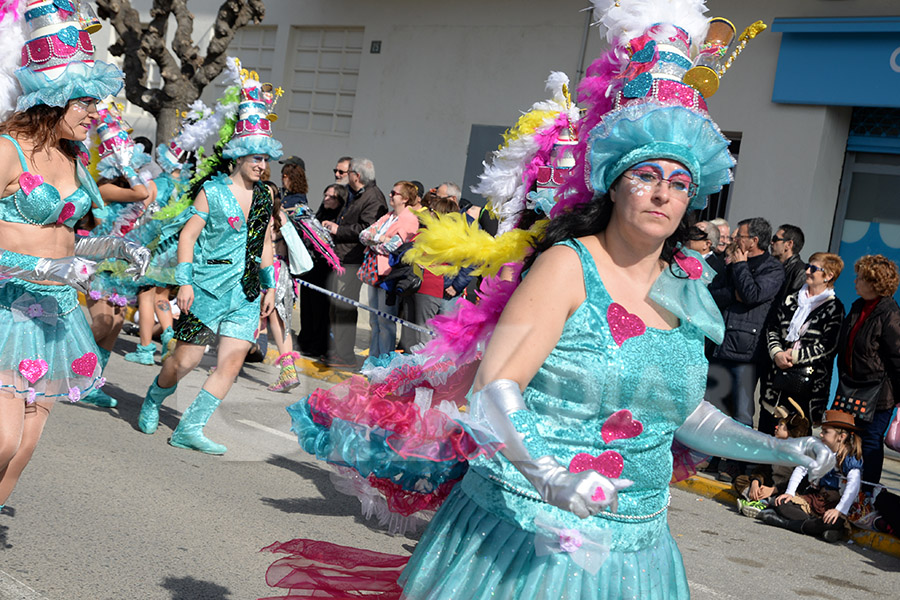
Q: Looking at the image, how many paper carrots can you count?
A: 0